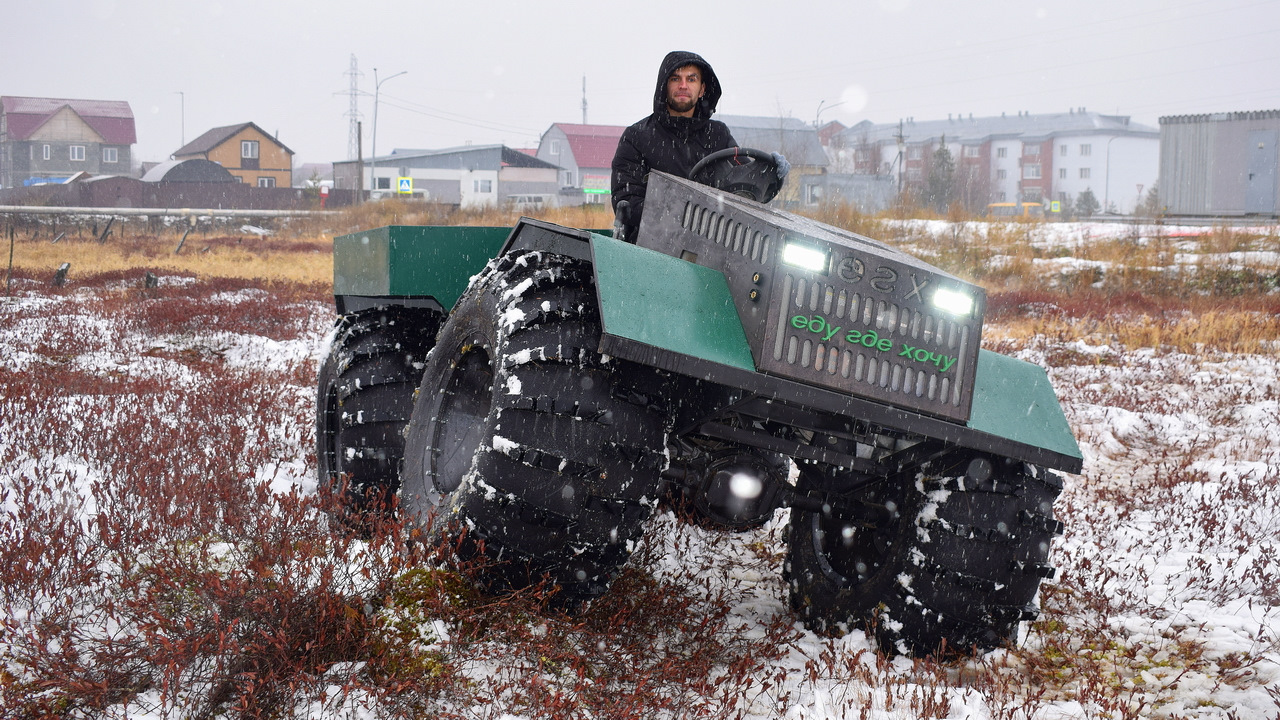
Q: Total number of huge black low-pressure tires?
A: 3